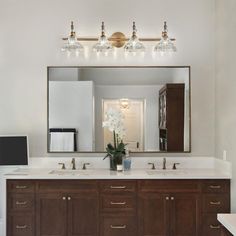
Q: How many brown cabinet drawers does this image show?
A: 9